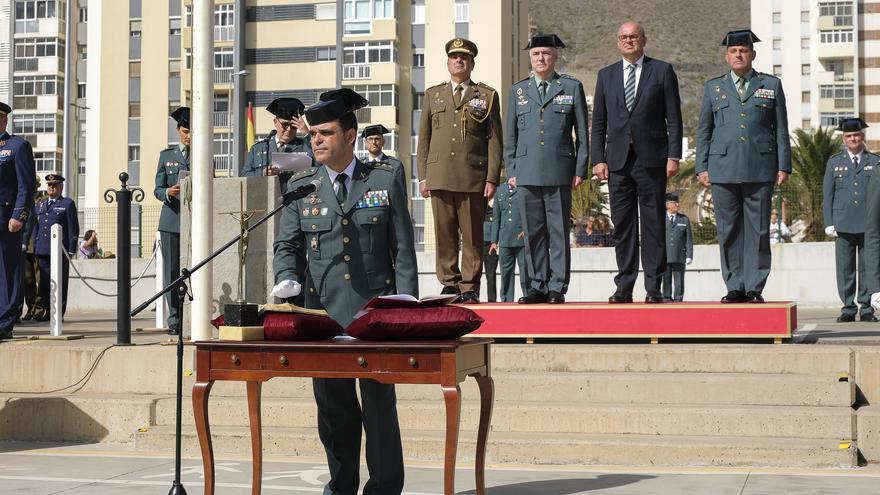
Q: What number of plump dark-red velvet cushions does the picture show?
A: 2